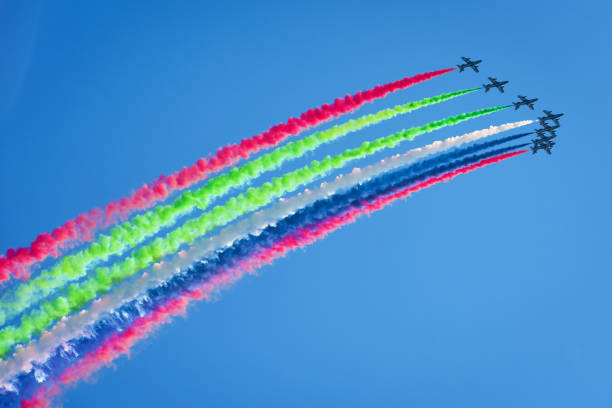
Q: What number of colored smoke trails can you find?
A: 7